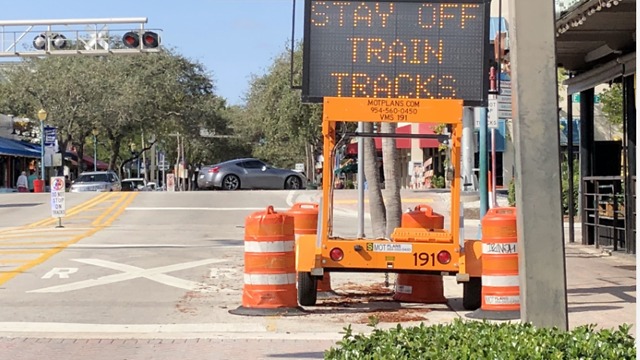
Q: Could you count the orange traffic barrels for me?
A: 4